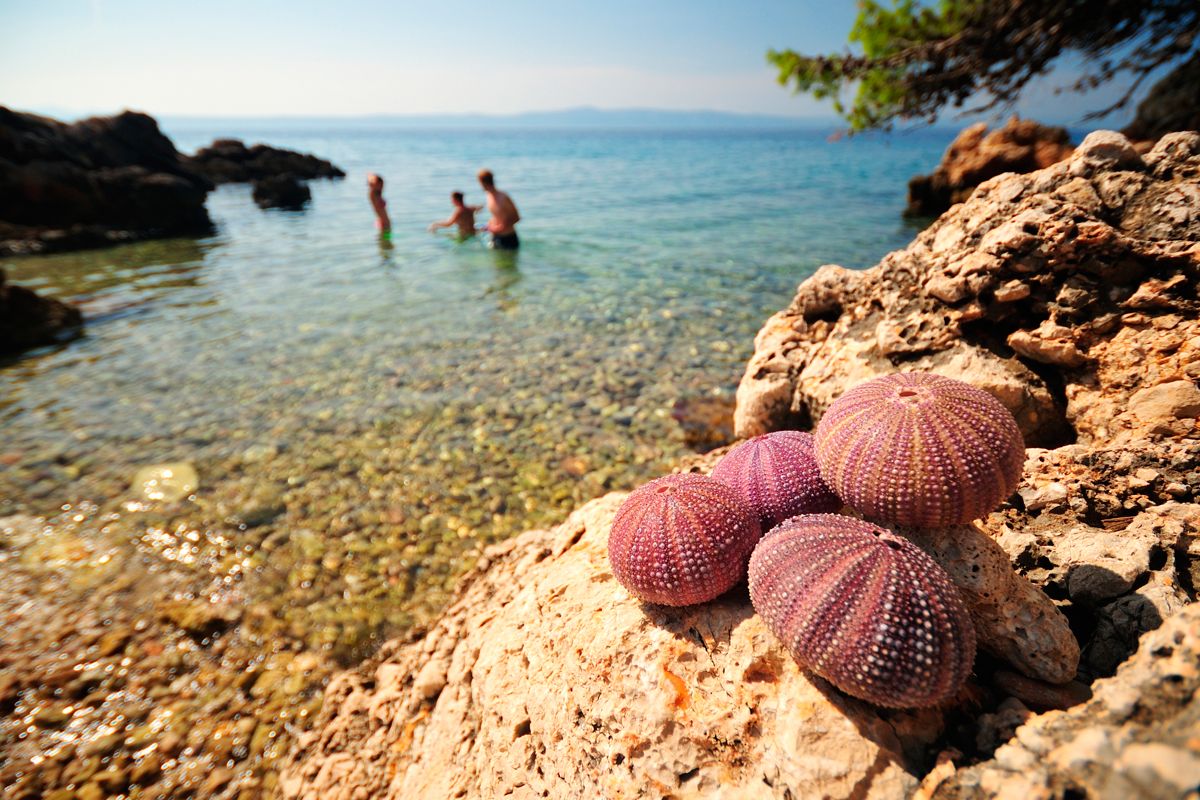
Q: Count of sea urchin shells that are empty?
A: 4